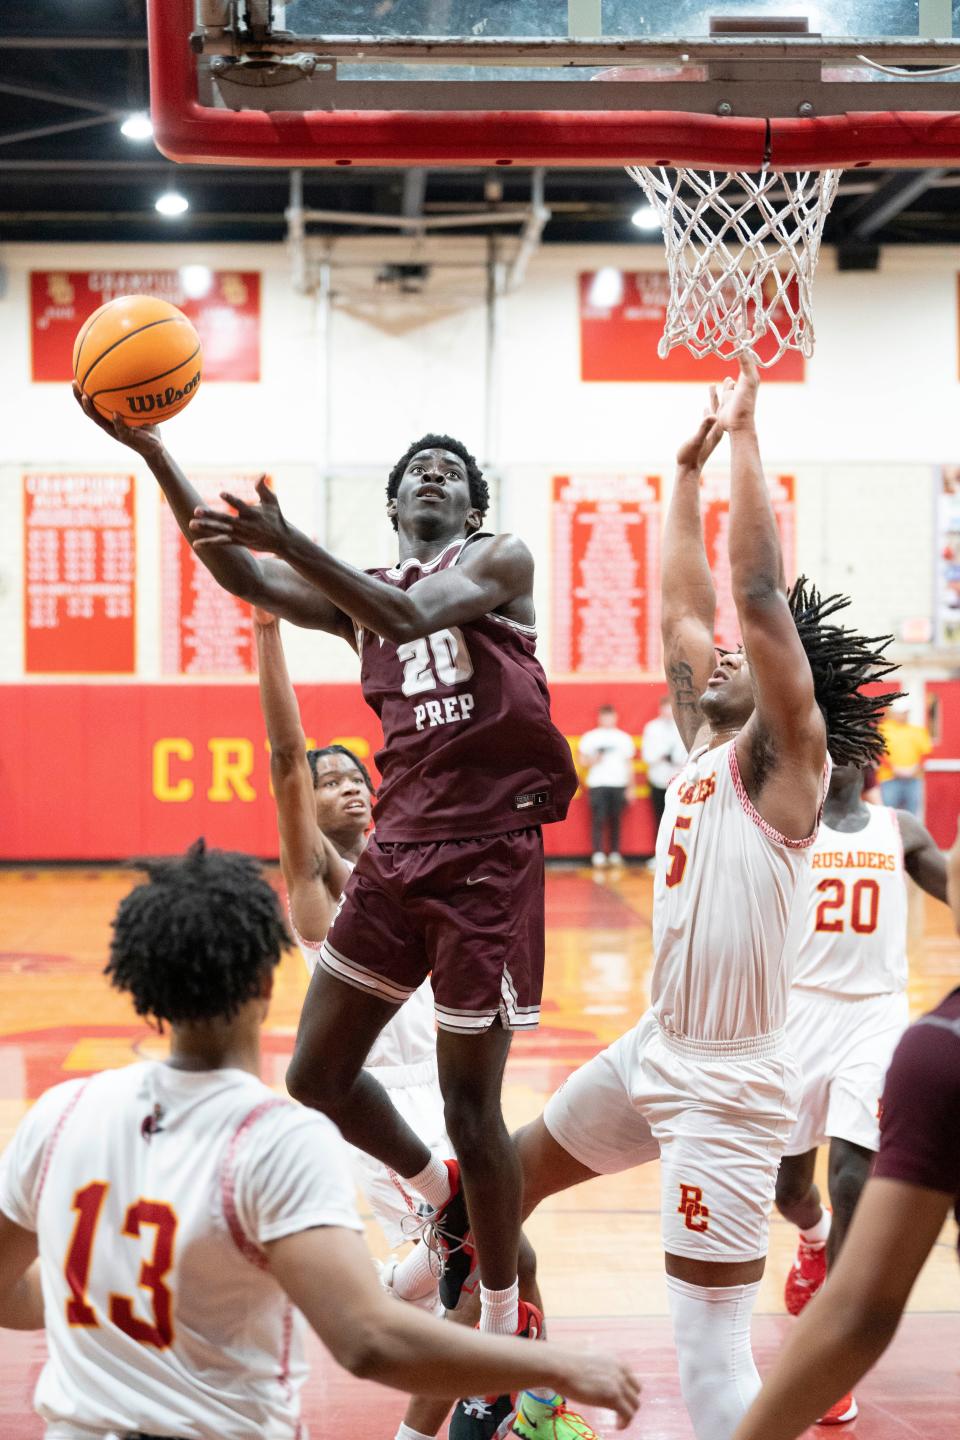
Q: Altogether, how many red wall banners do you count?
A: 6